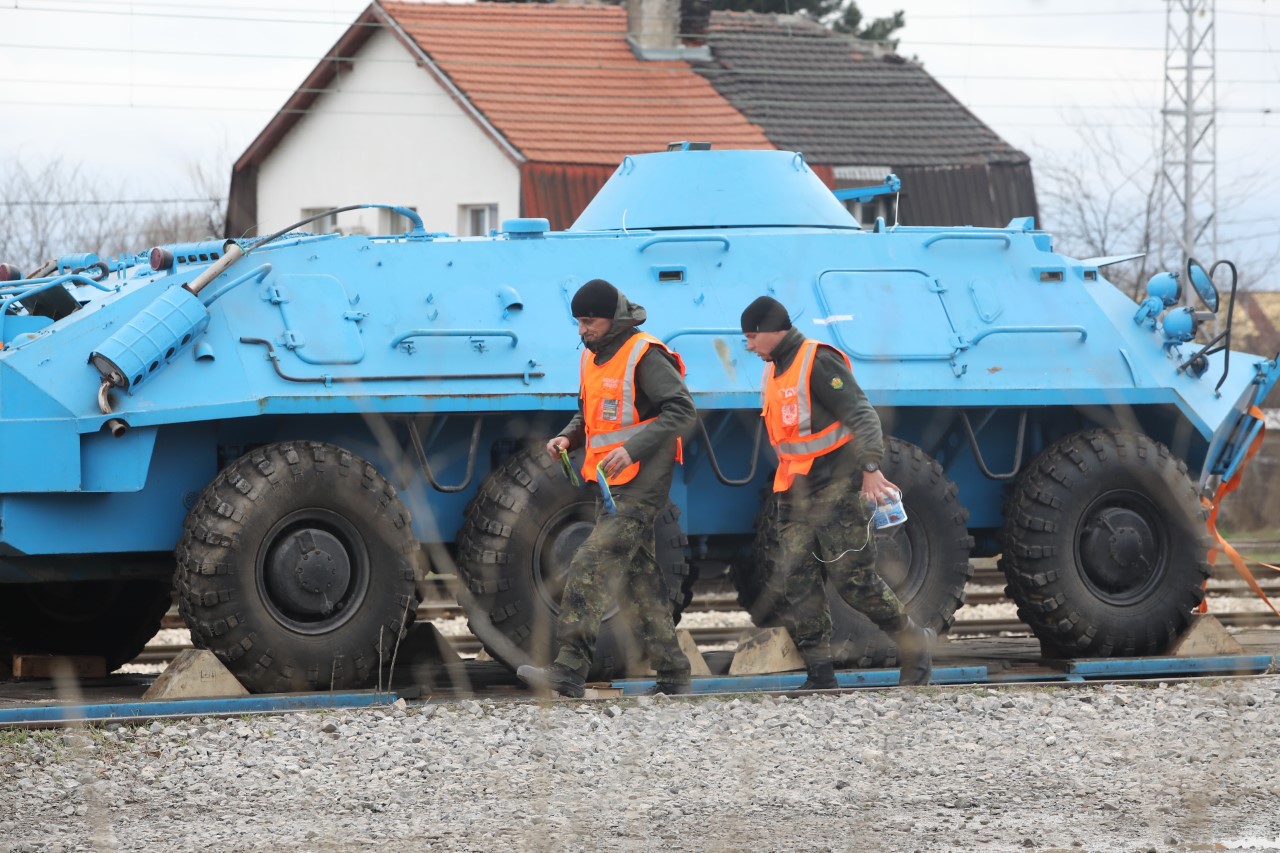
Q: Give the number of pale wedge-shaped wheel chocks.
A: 4